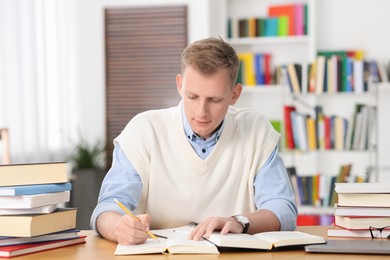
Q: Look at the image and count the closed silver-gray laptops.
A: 1